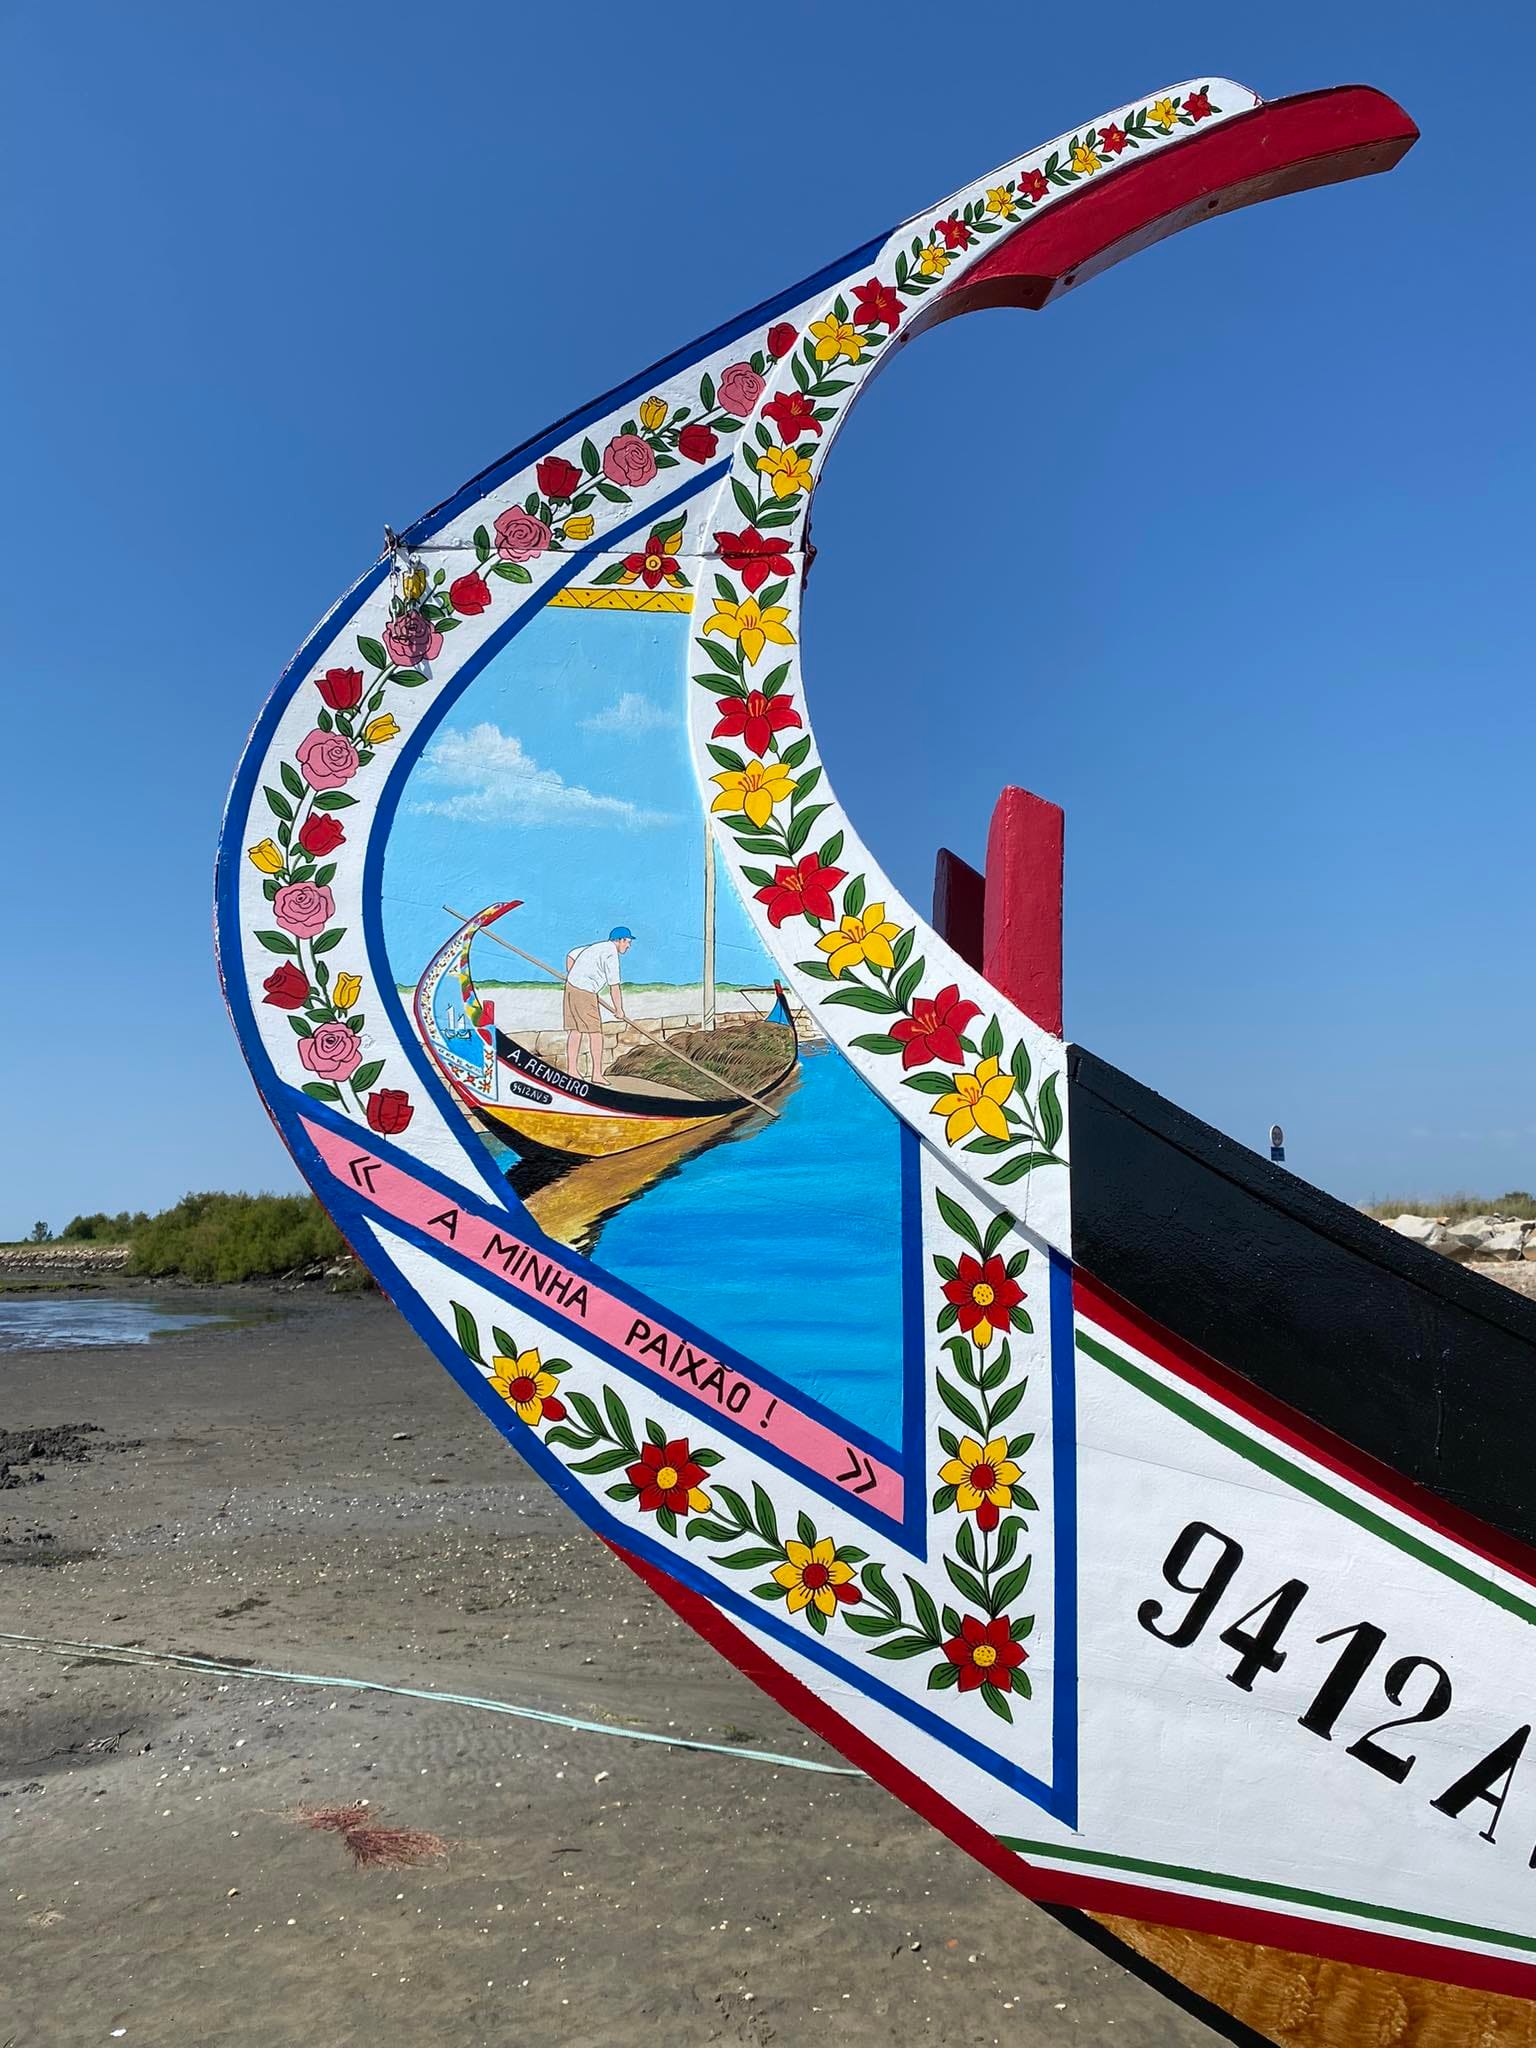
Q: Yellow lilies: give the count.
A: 10